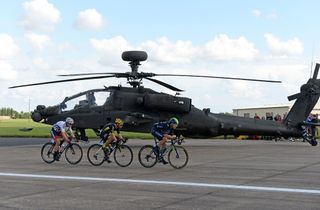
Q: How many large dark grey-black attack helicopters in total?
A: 1